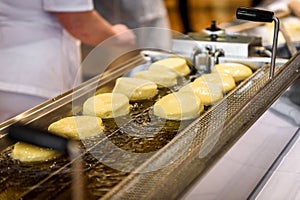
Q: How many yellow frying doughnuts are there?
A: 10